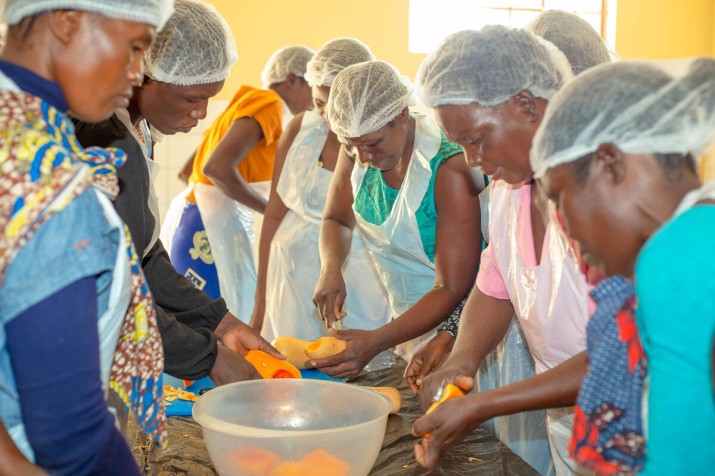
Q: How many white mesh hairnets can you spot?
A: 8